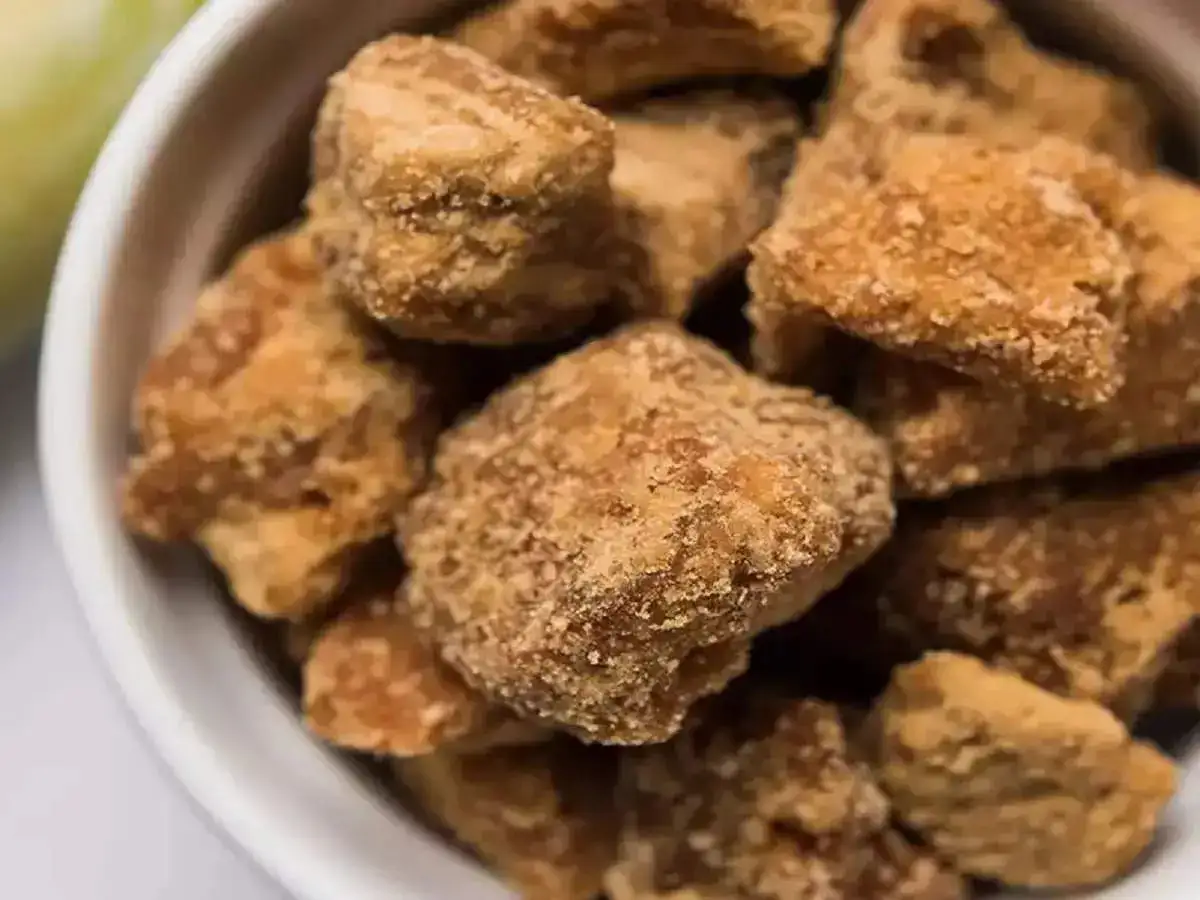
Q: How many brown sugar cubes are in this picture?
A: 13